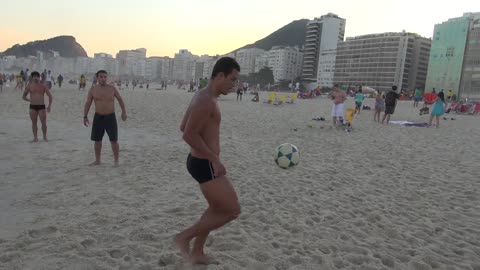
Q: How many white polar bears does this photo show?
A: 0